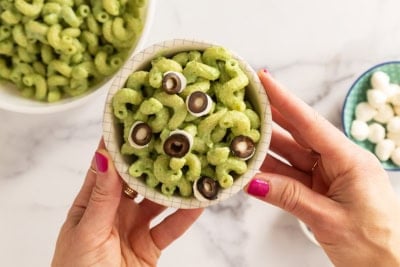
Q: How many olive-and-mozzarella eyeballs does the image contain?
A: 6